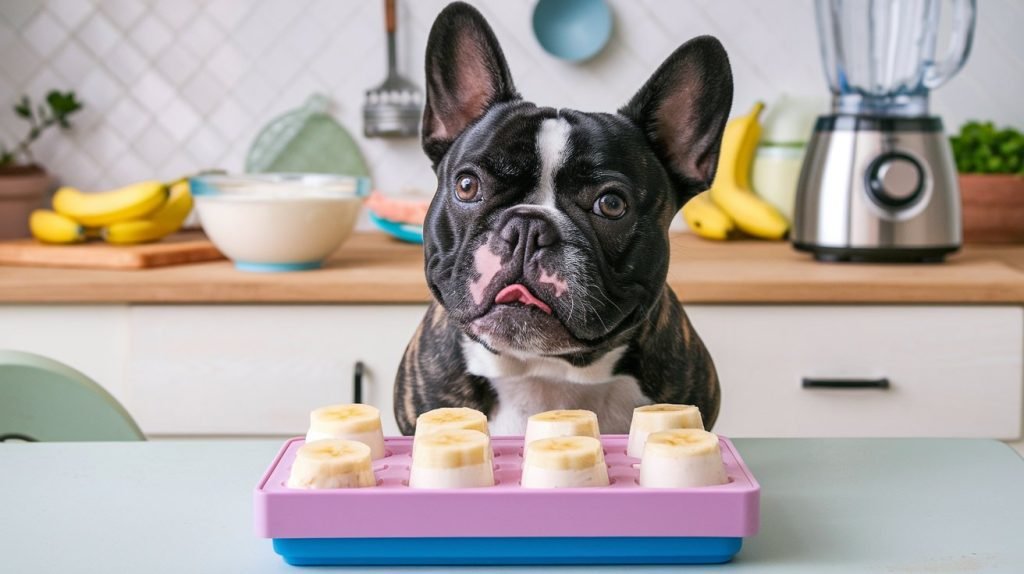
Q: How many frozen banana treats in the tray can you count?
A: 8